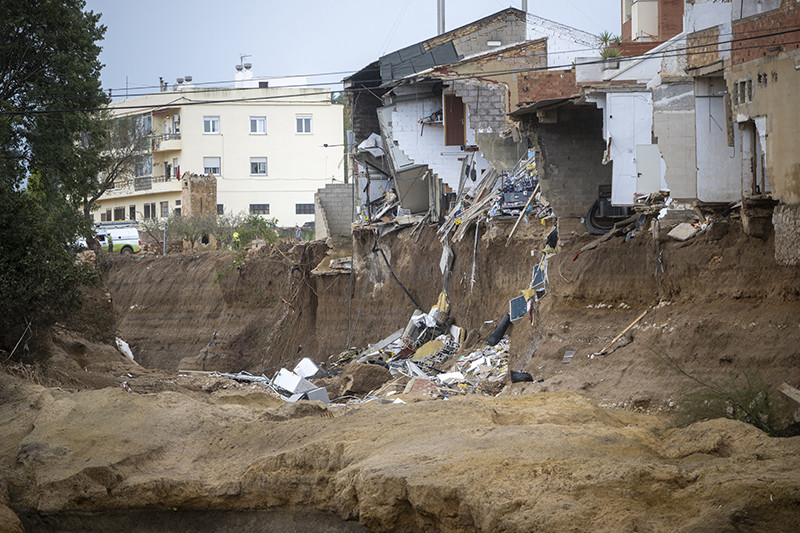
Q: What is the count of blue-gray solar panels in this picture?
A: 2